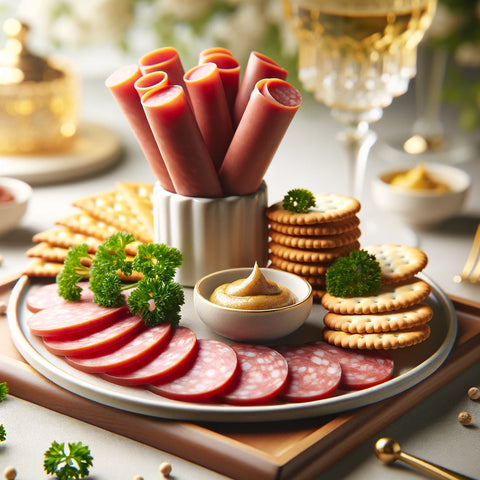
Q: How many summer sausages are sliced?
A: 9